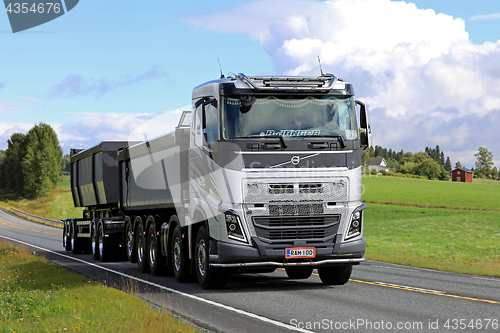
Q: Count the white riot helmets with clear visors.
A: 0